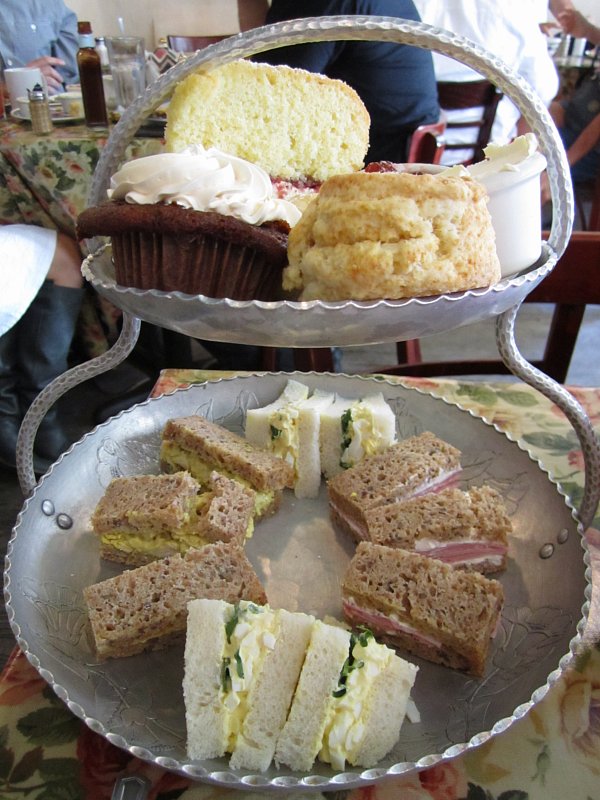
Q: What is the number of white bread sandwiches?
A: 4